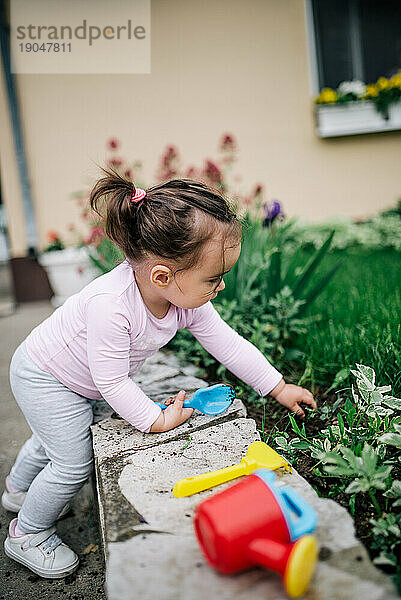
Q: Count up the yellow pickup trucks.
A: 0